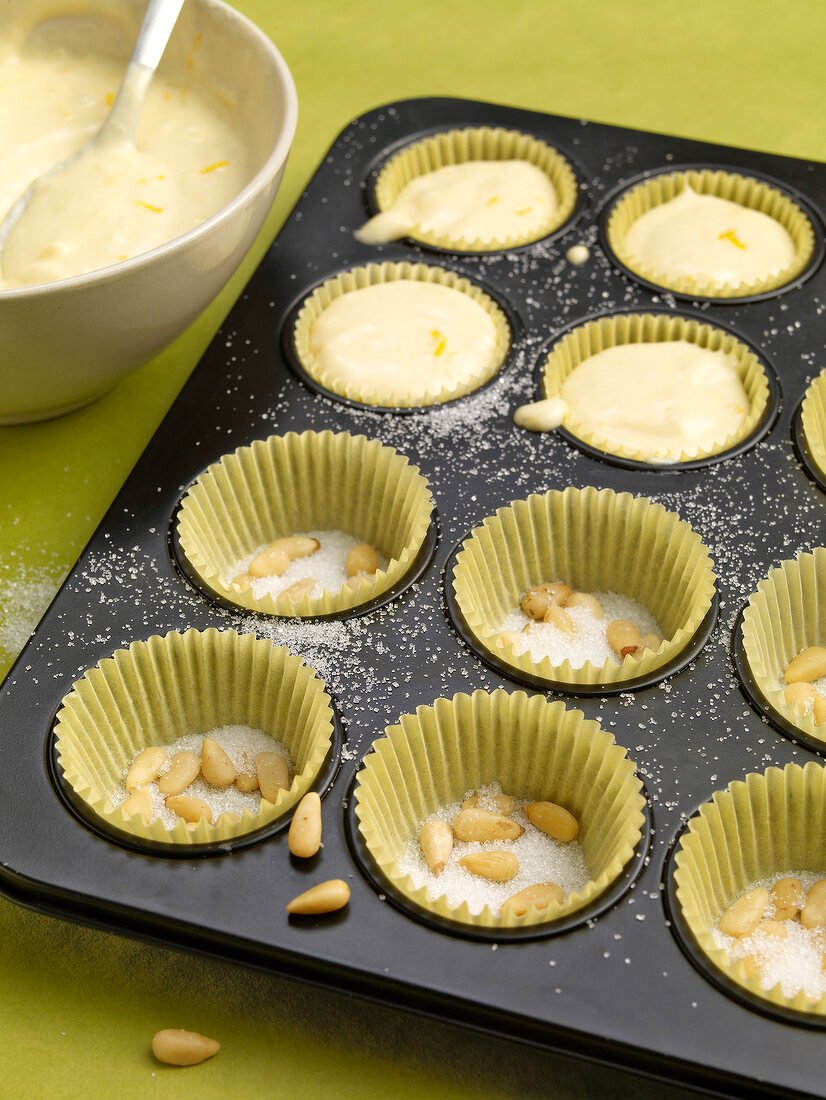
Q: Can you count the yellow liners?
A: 11